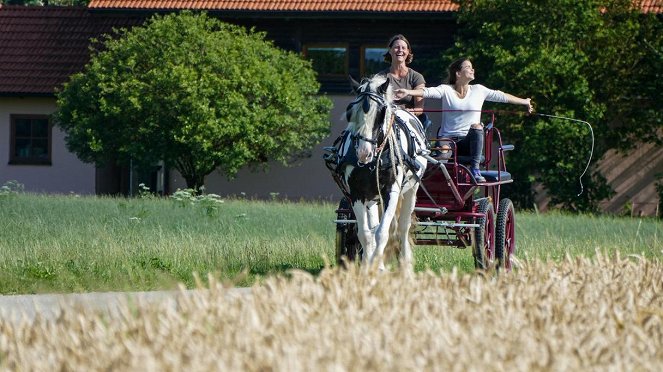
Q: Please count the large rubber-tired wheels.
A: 3